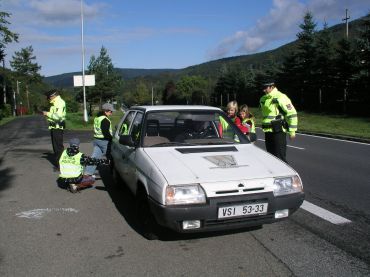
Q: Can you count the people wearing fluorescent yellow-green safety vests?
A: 6